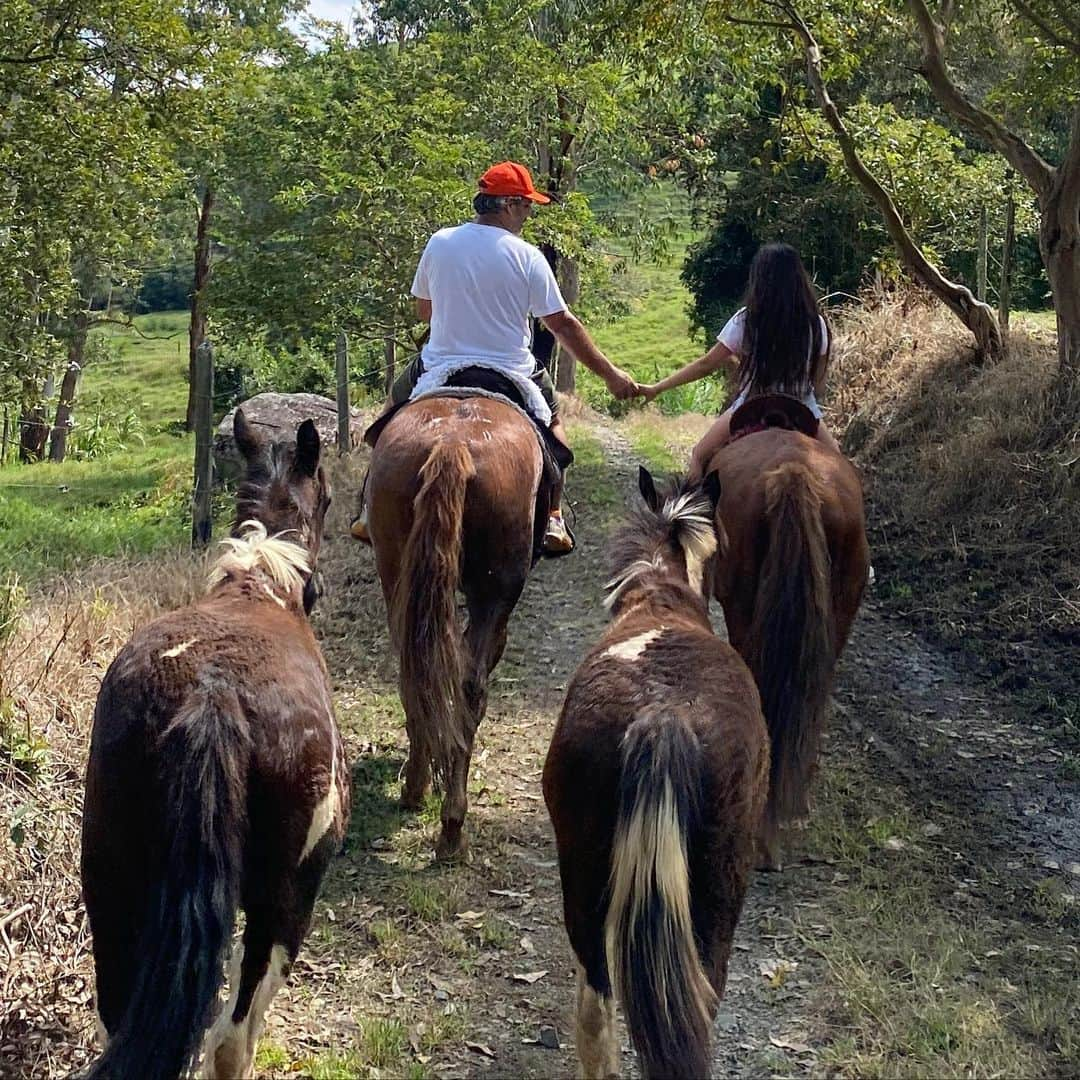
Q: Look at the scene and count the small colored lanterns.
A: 0